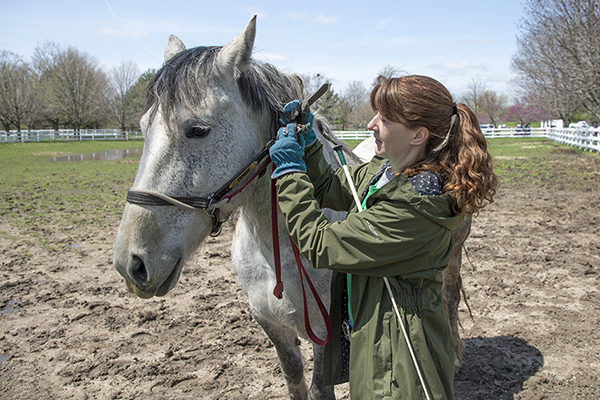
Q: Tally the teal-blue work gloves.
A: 2